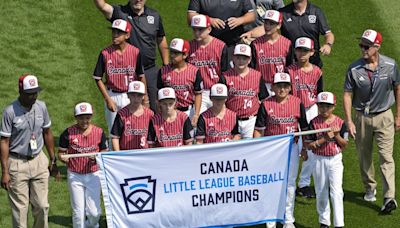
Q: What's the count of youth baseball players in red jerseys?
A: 12